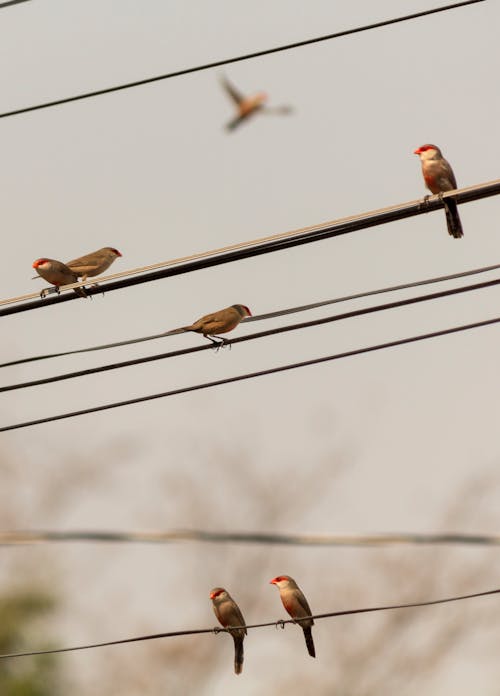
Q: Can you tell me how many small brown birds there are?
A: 7